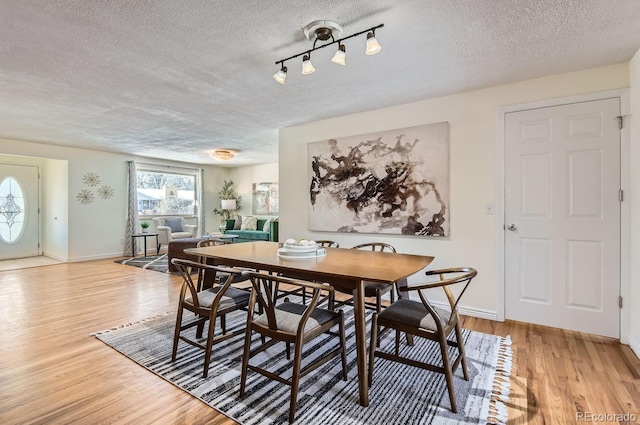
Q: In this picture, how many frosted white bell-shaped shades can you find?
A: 4